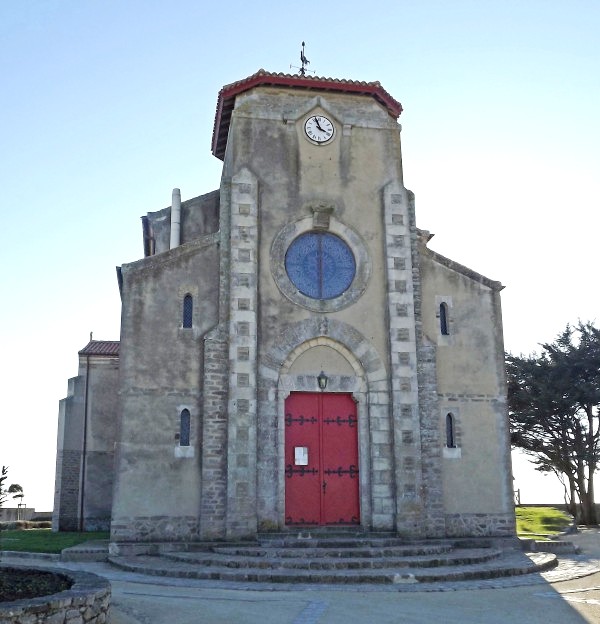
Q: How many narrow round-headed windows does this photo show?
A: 4